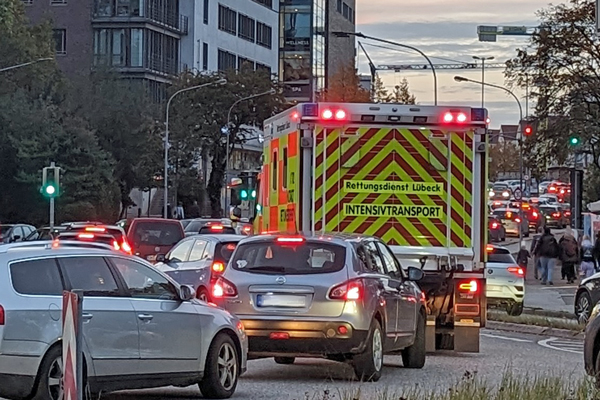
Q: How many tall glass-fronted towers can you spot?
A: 1